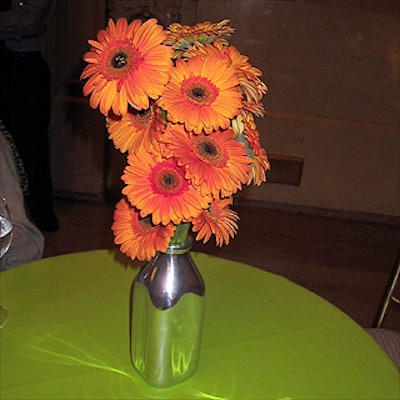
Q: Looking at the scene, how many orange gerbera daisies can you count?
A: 10